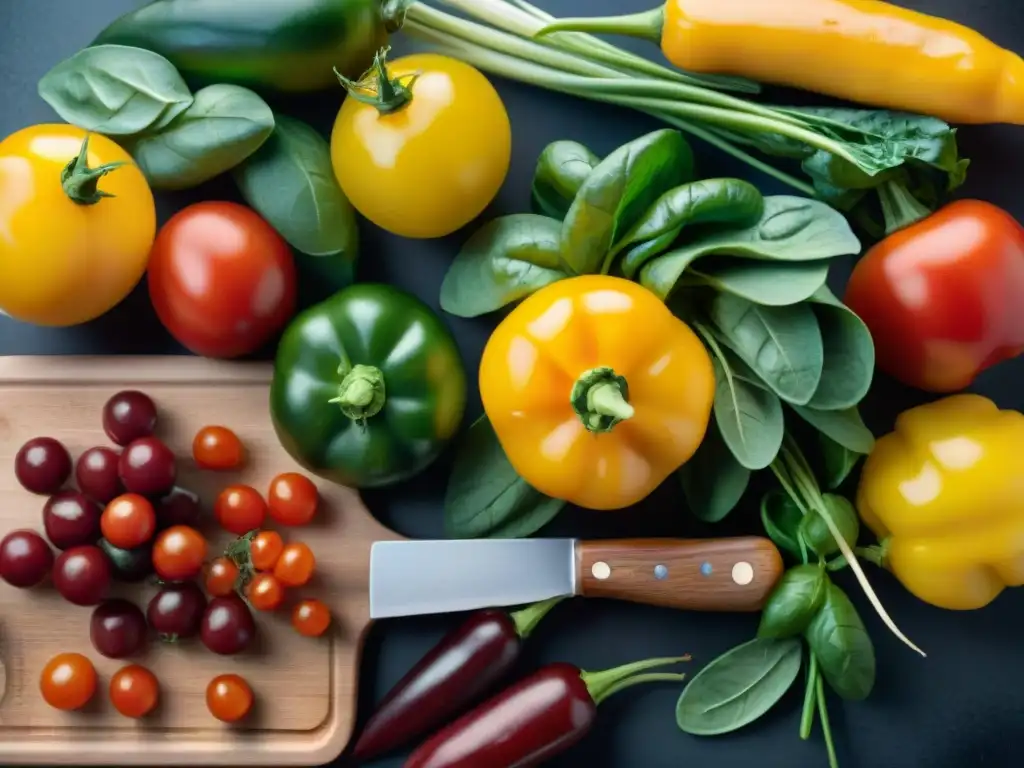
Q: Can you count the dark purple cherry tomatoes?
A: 11